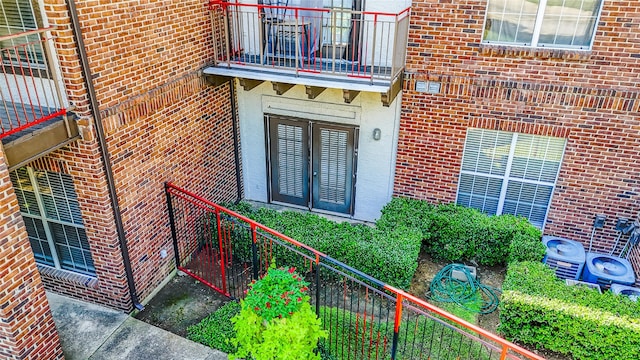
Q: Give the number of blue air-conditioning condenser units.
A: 3